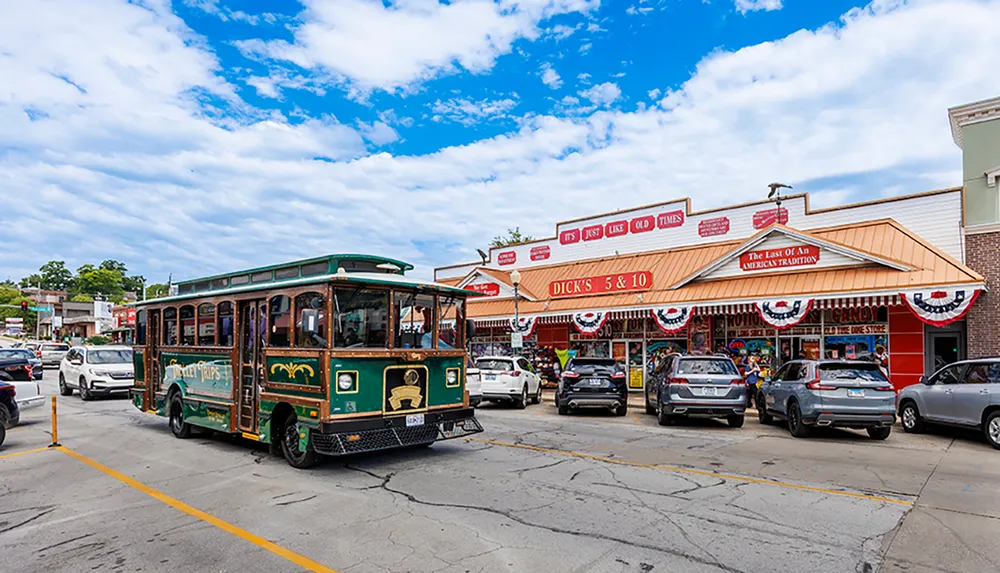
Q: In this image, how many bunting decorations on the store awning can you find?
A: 5